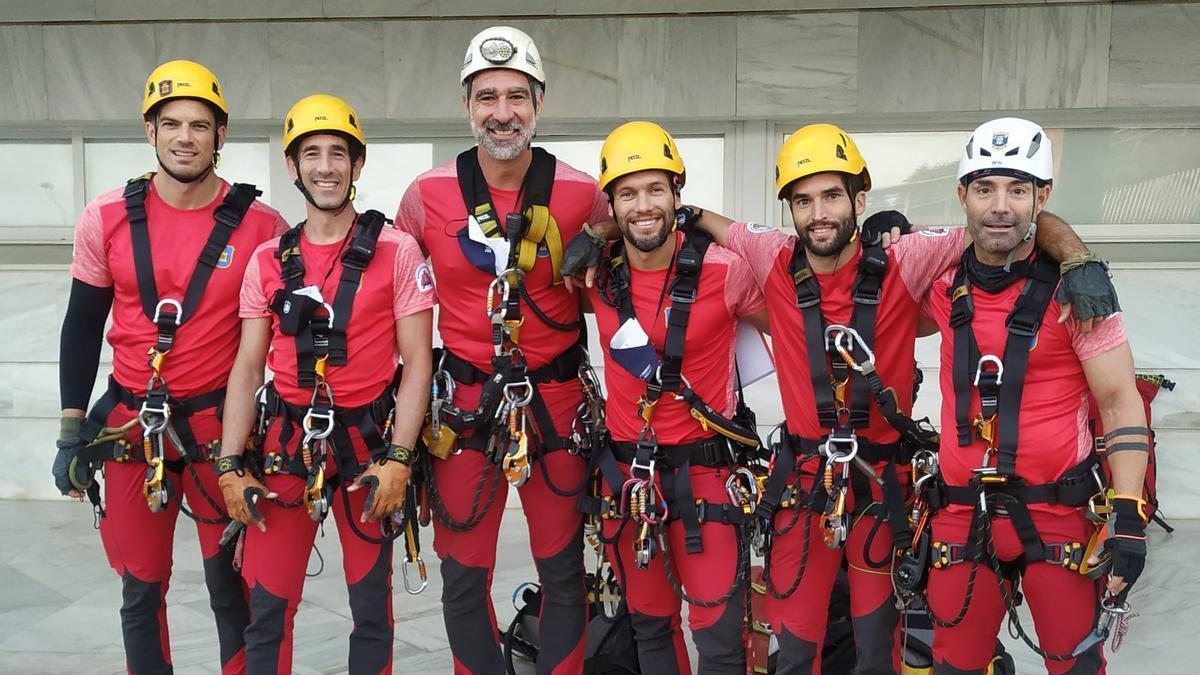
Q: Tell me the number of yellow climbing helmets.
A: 4